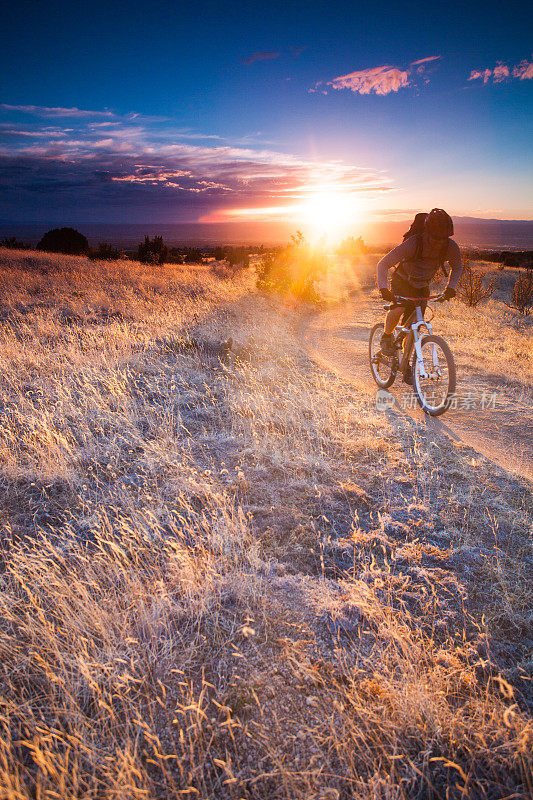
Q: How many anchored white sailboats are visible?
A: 0